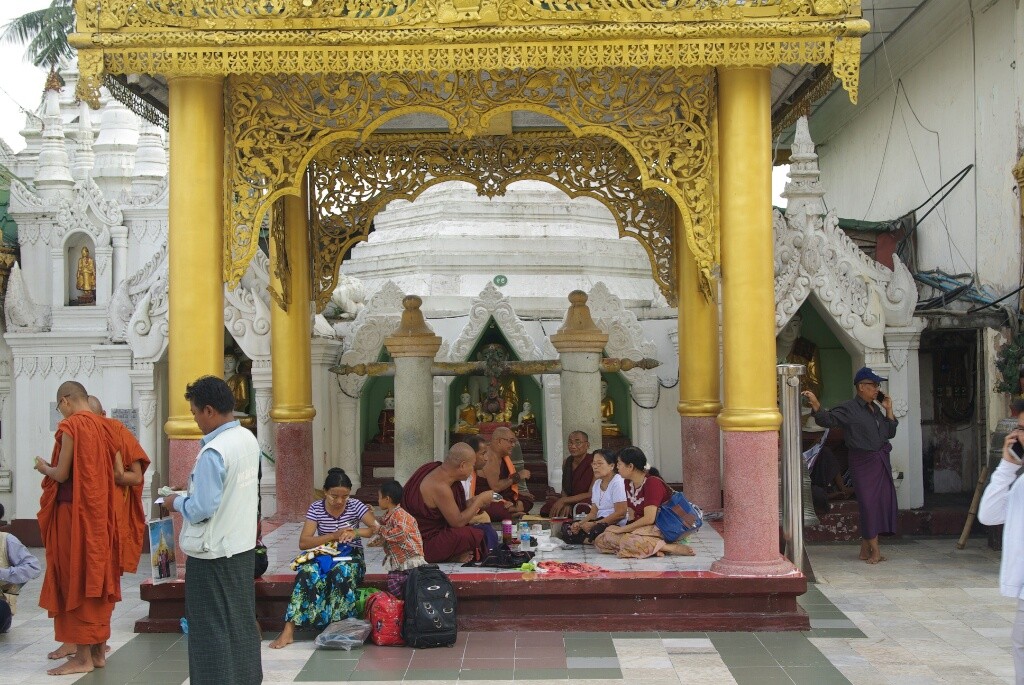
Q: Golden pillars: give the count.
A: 4